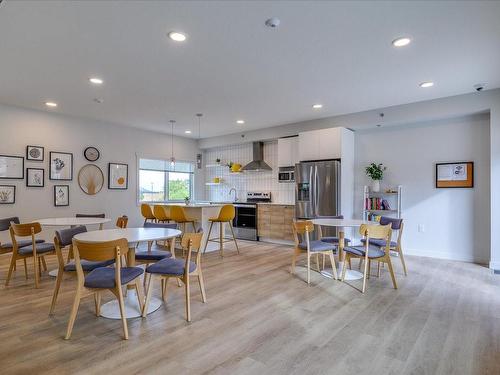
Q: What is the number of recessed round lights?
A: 8